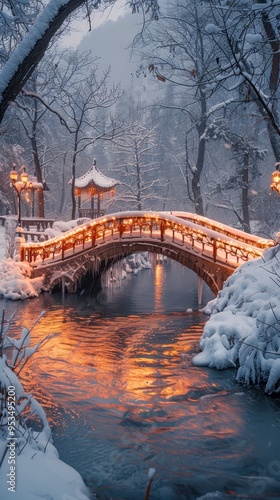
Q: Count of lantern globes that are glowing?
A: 3